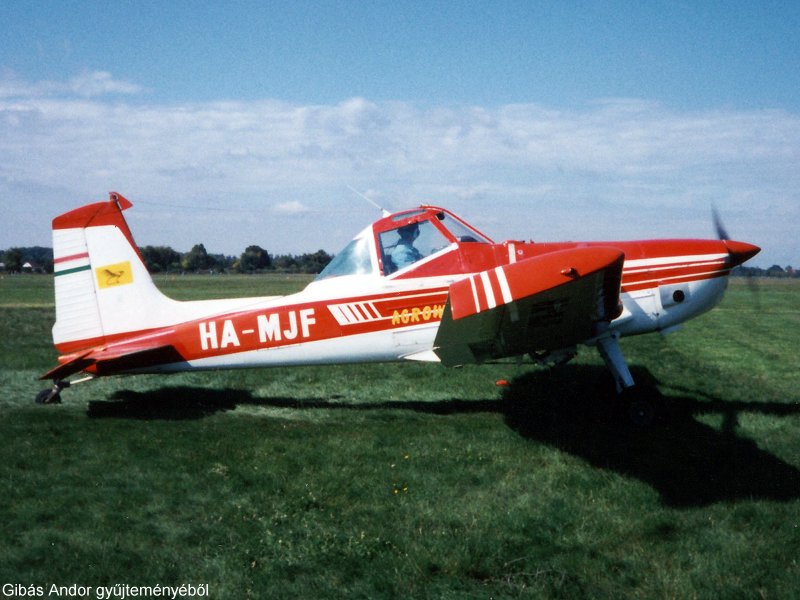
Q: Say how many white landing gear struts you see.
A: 1